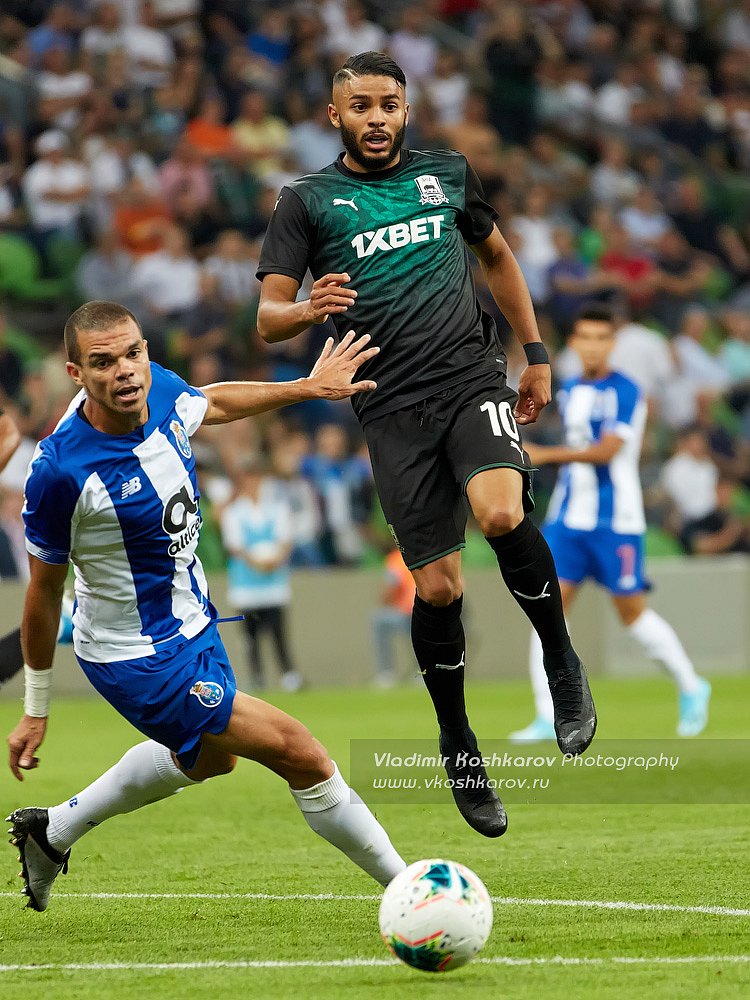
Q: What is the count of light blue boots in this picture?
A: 2